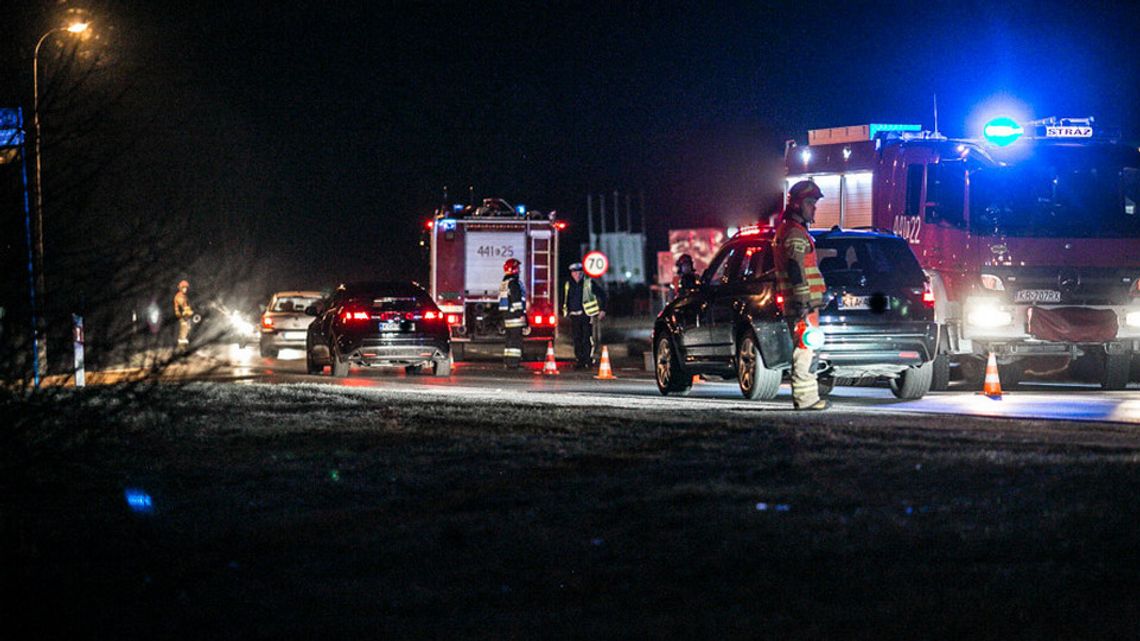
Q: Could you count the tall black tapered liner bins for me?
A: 0